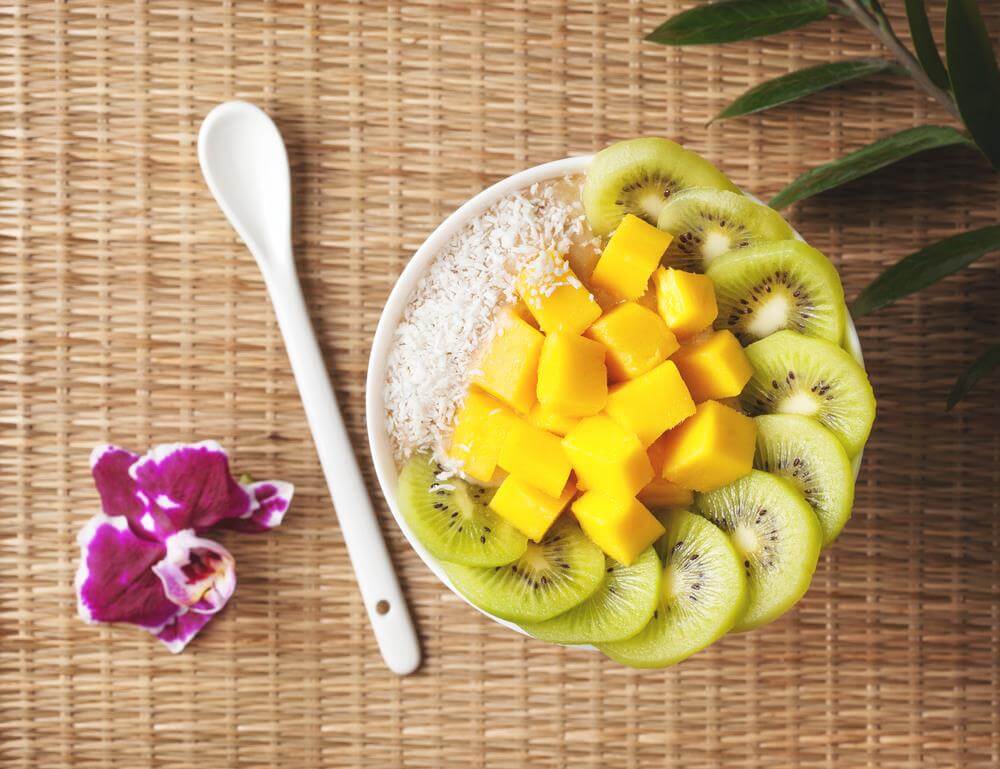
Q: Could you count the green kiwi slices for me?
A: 10